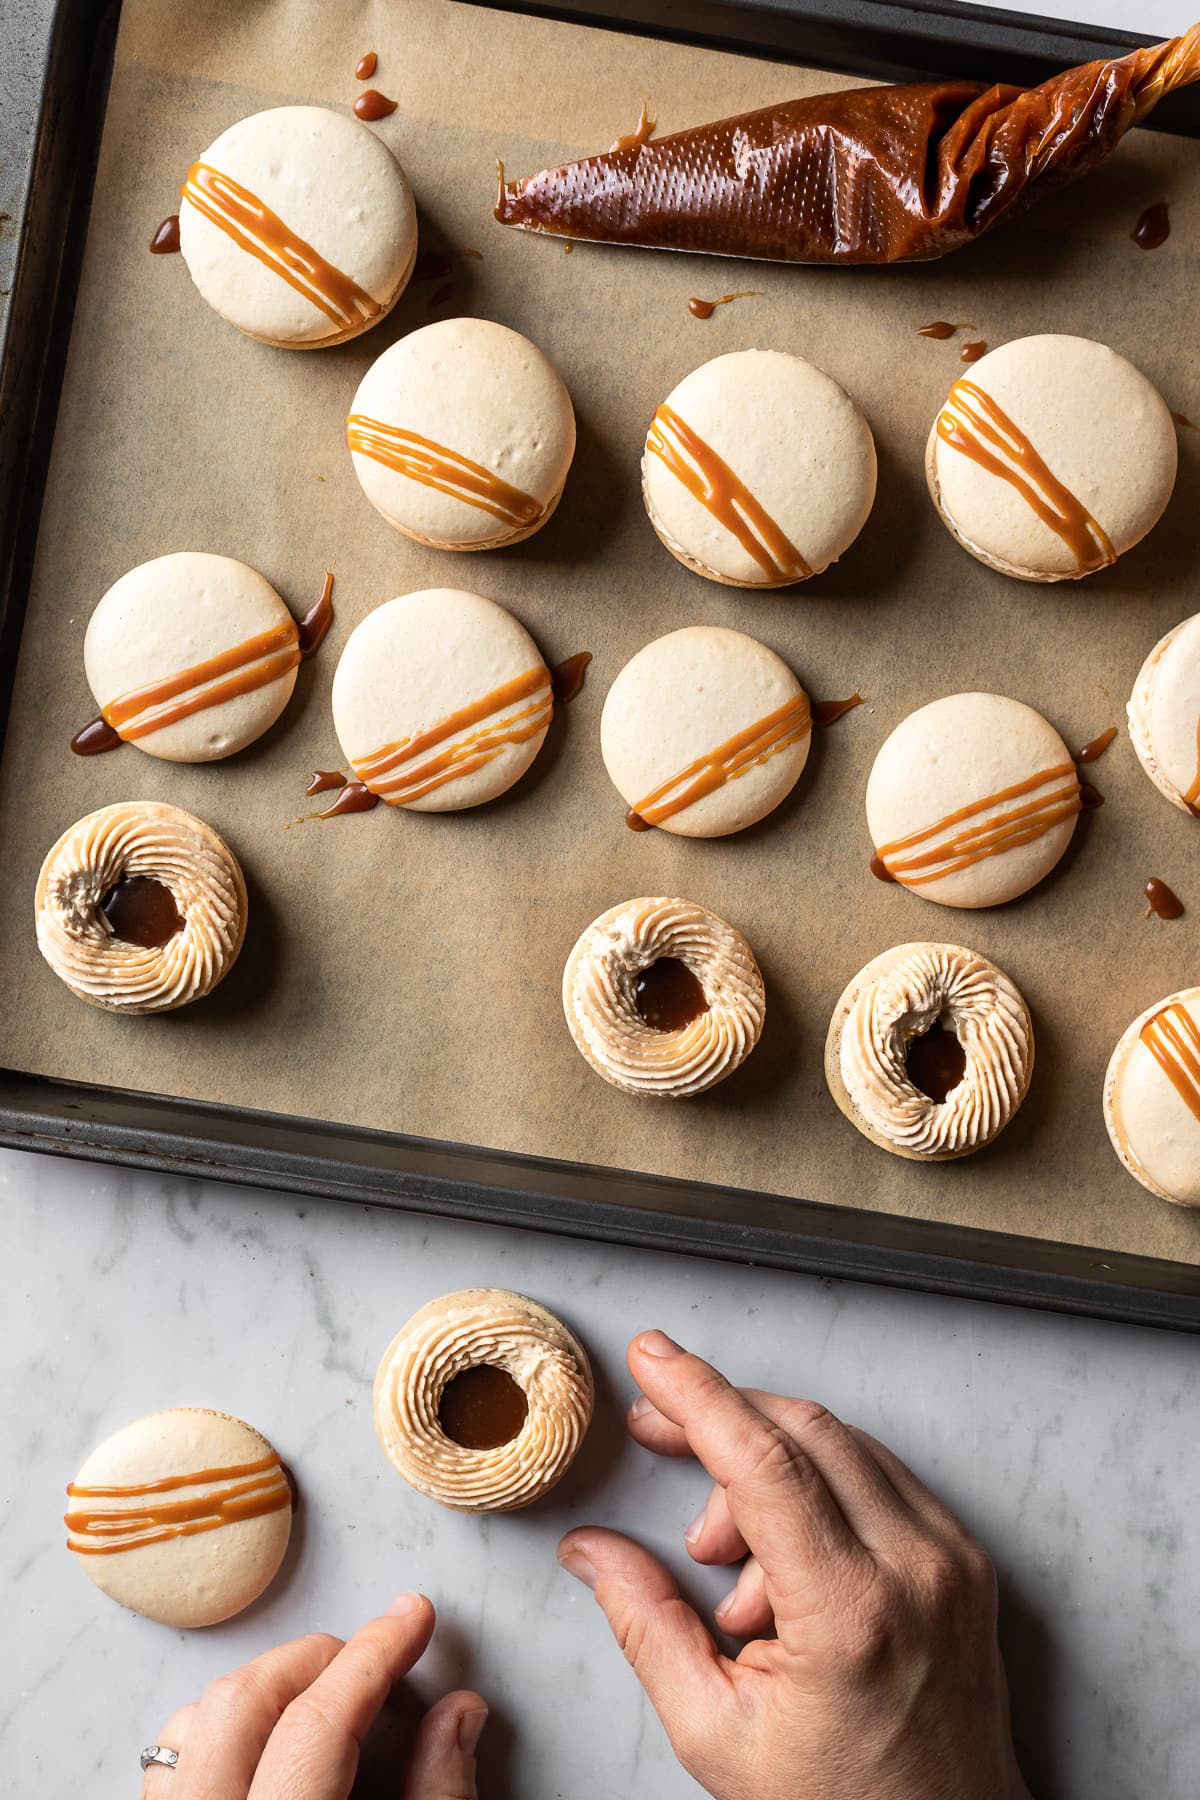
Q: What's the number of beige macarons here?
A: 15